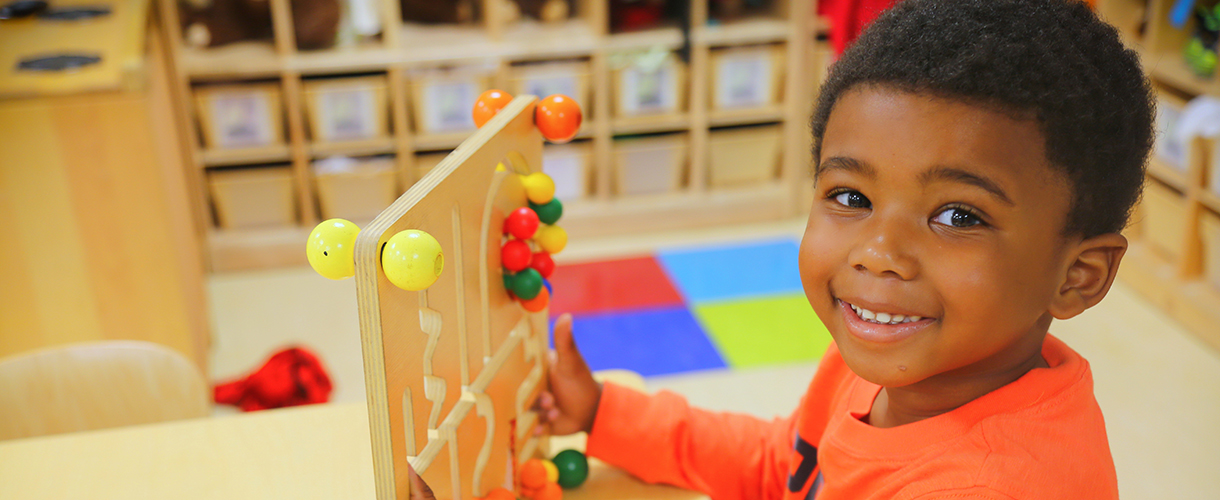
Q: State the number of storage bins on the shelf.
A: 12